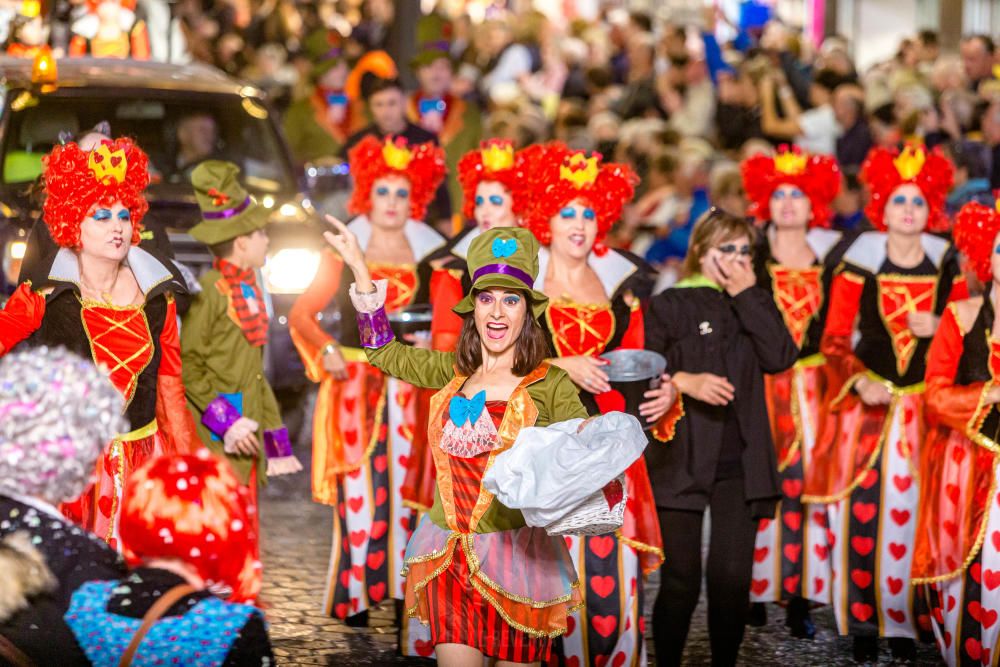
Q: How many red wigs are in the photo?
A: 8